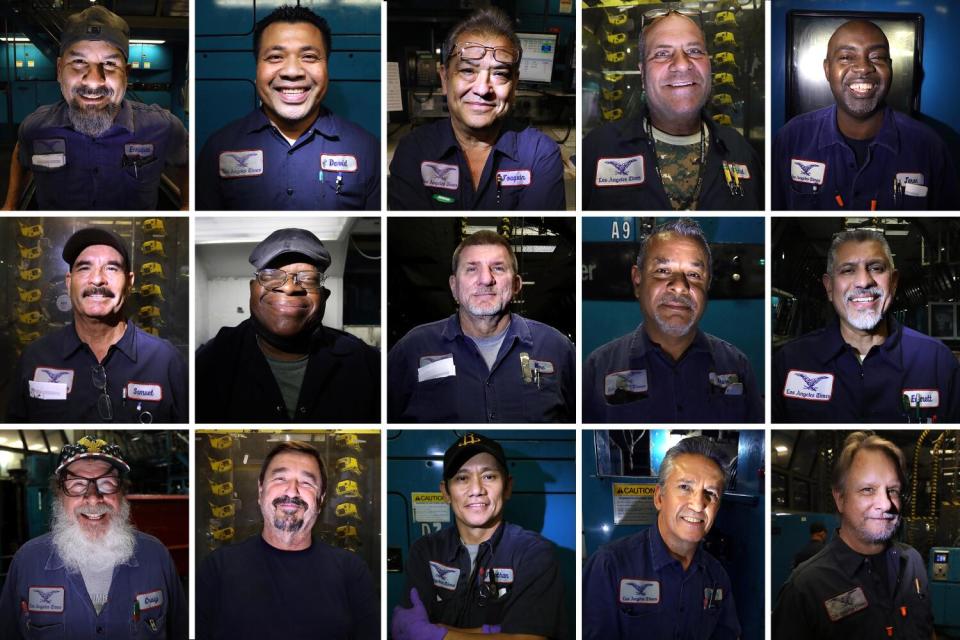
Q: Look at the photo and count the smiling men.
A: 15